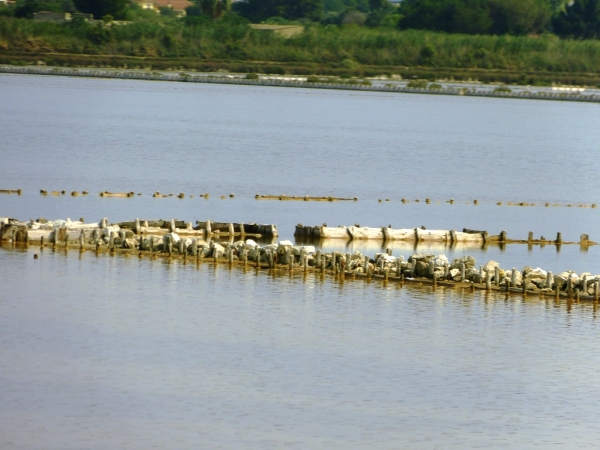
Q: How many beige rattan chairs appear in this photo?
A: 0